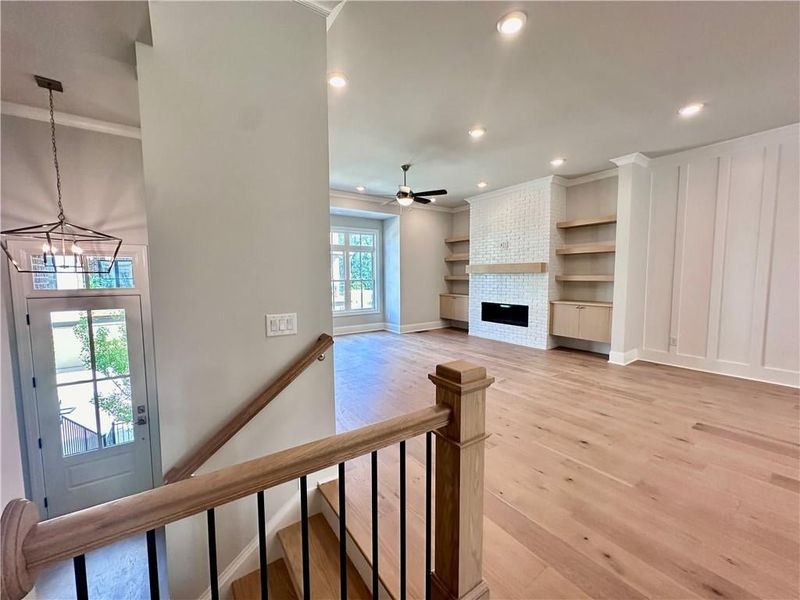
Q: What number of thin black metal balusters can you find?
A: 9